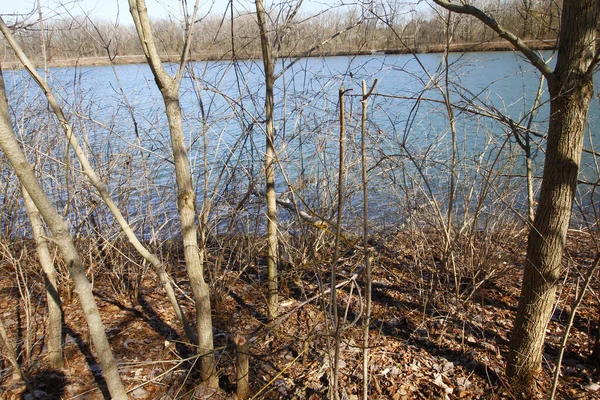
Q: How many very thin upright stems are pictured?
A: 2